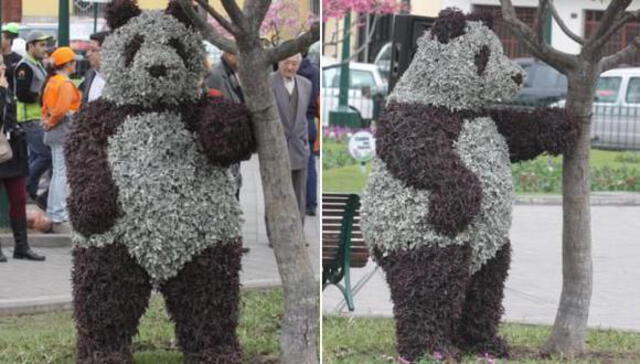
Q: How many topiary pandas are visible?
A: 2